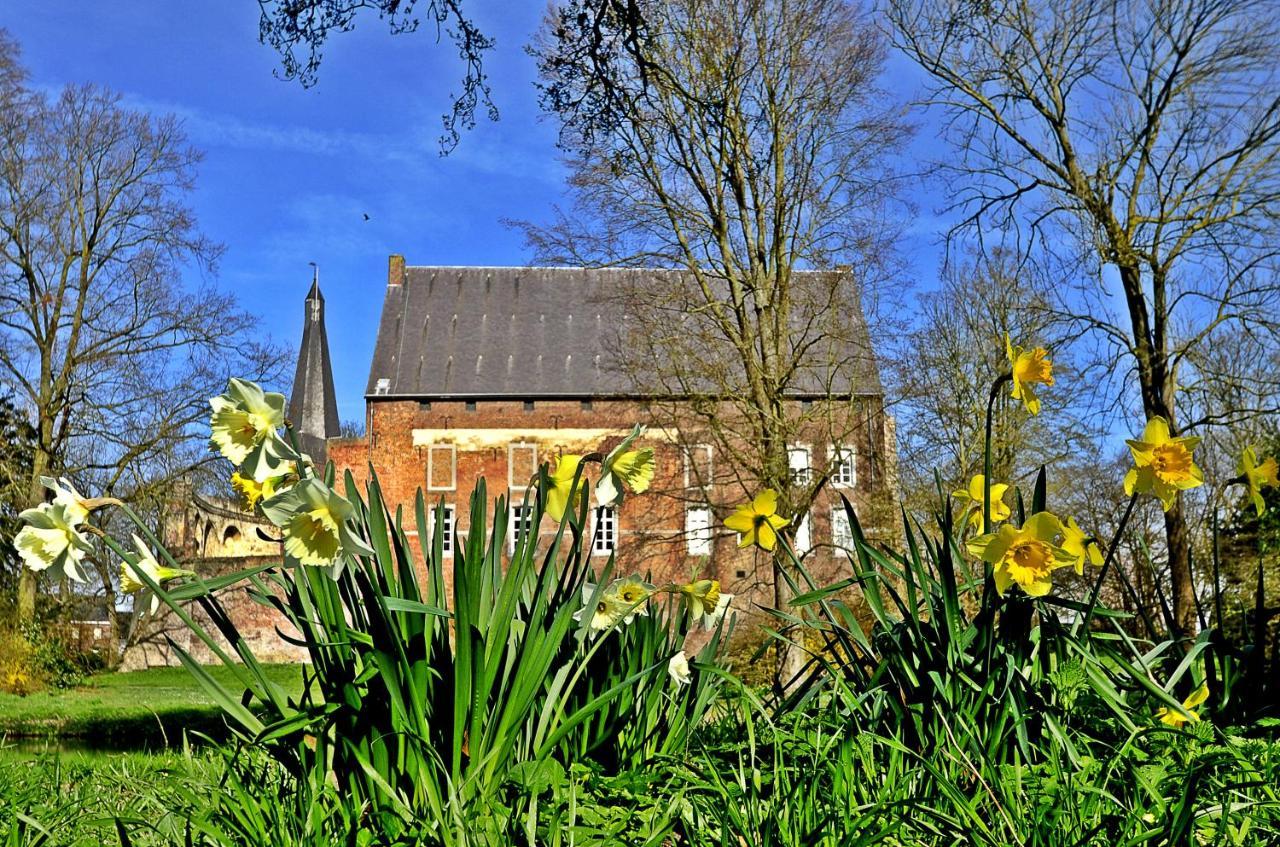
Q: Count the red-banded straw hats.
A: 0